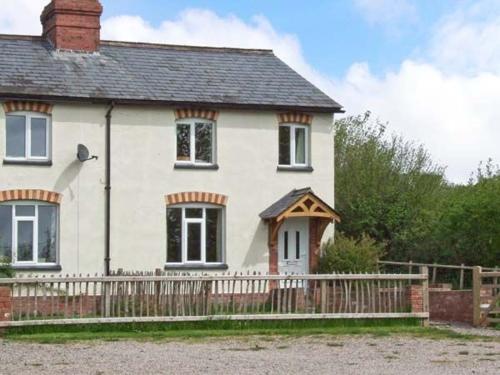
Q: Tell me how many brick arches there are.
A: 5